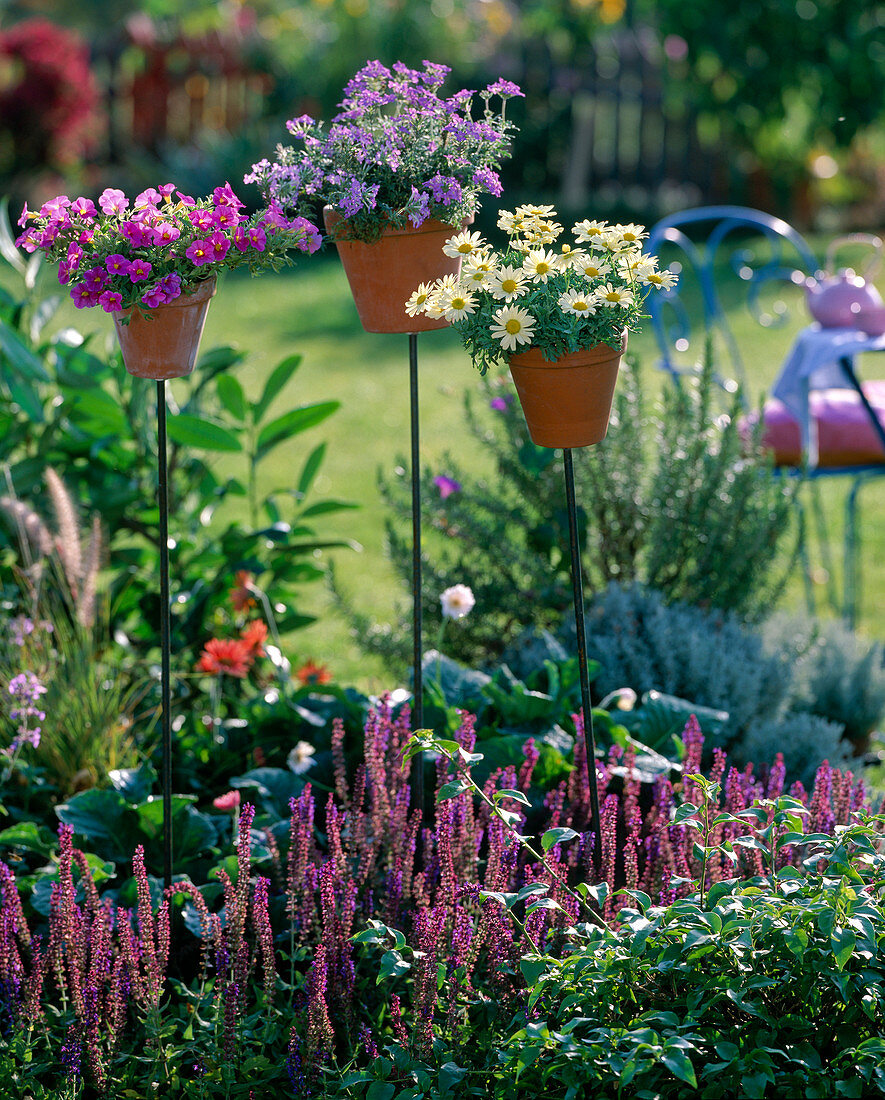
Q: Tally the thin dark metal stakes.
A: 3